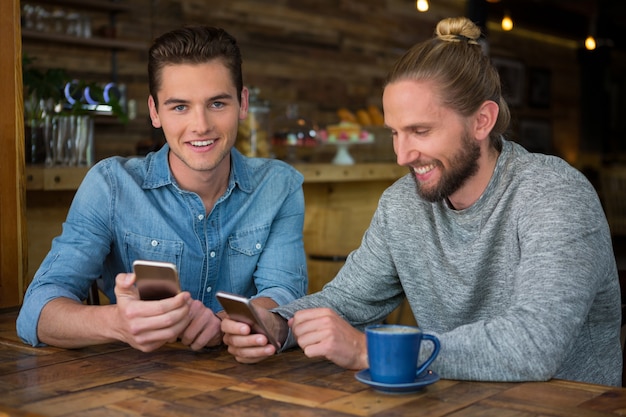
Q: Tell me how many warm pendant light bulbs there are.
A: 3